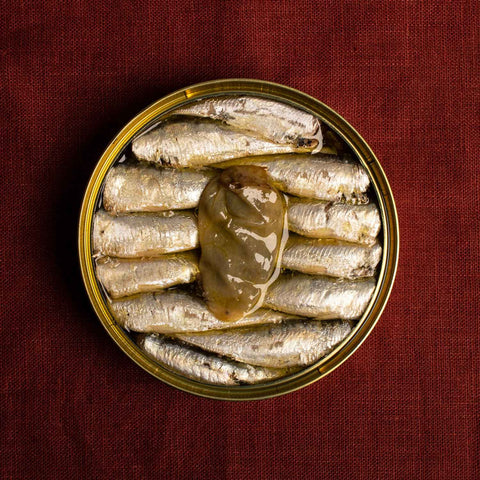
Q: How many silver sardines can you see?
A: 12